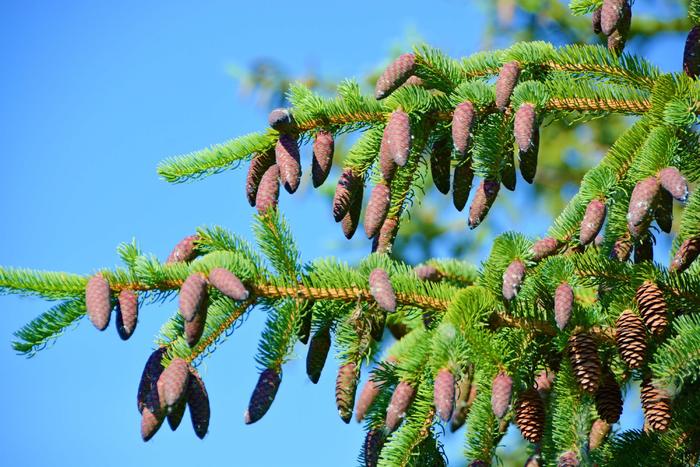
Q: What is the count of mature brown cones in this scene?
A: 6